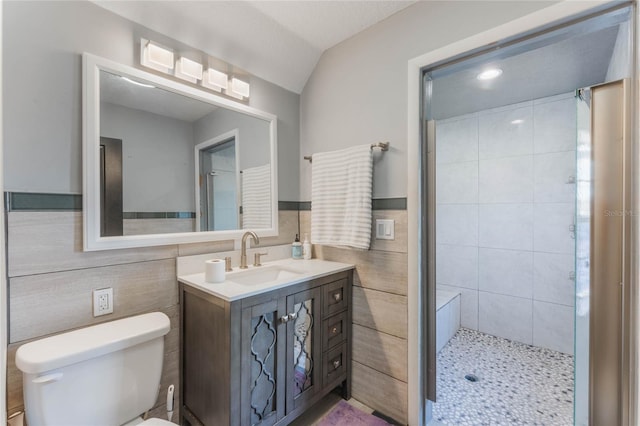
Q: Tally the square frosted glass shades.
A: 4